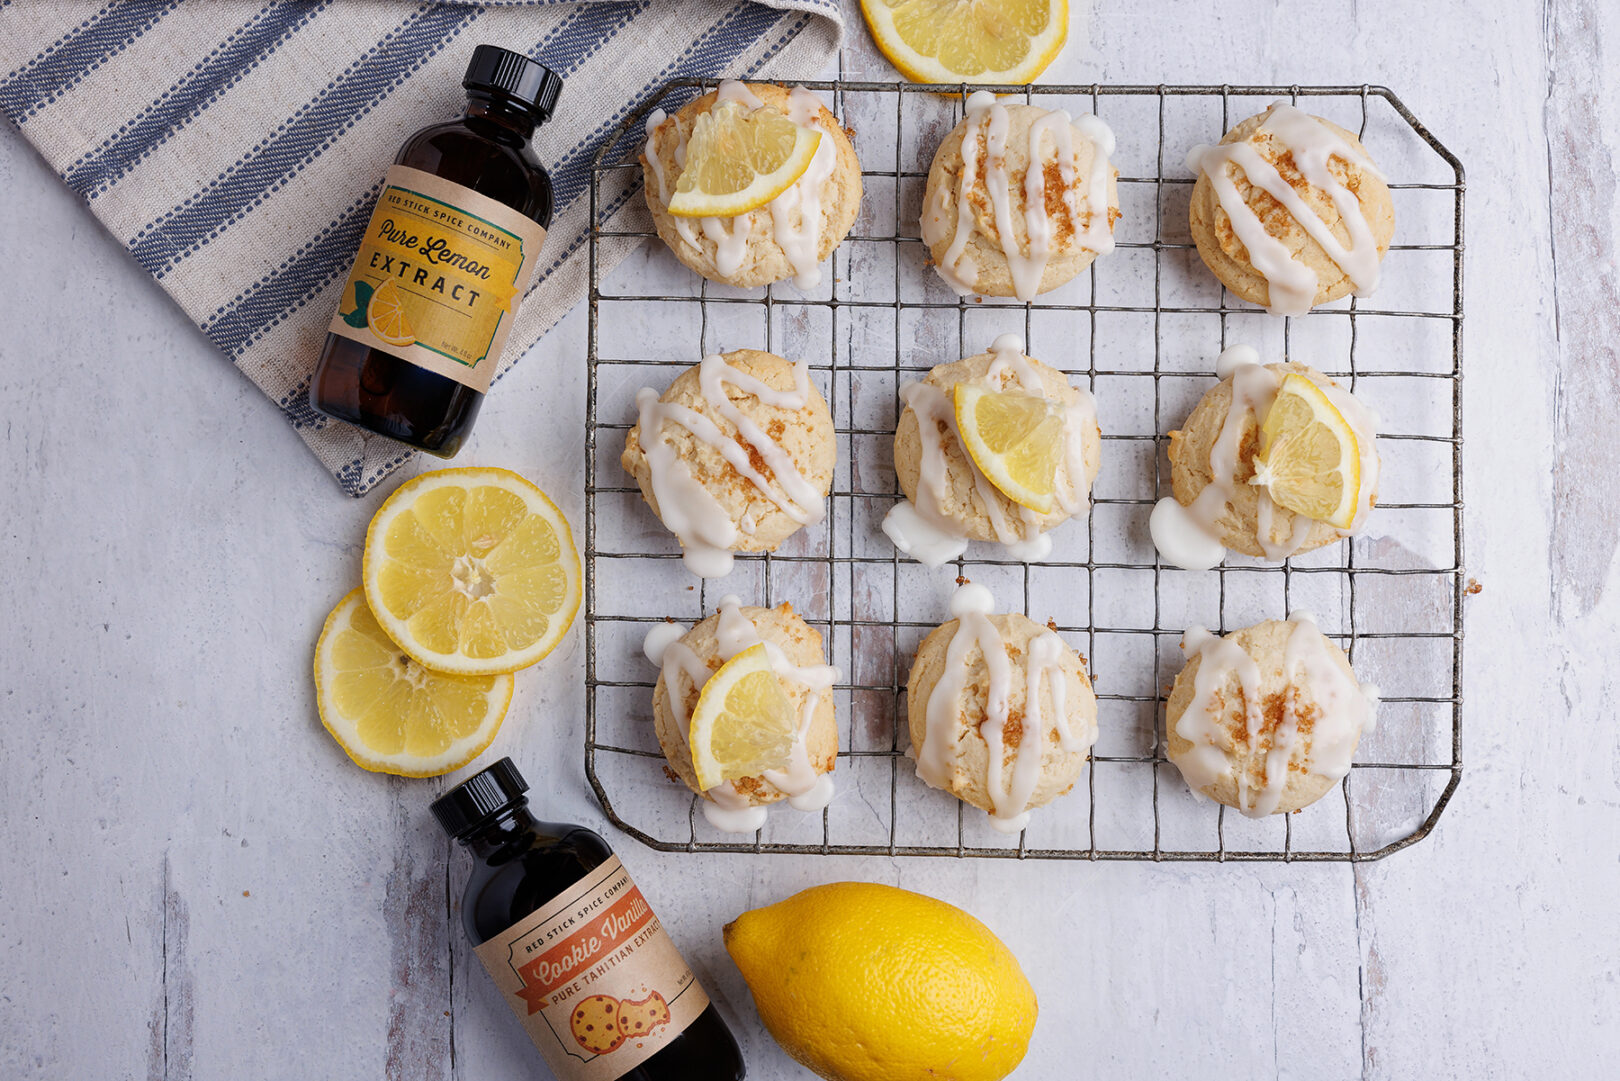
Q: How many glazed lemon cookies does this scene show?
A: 9